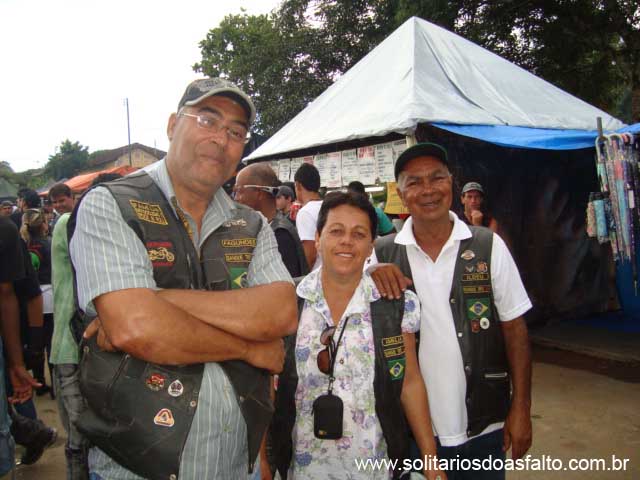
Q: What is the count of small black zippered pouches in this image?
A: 1